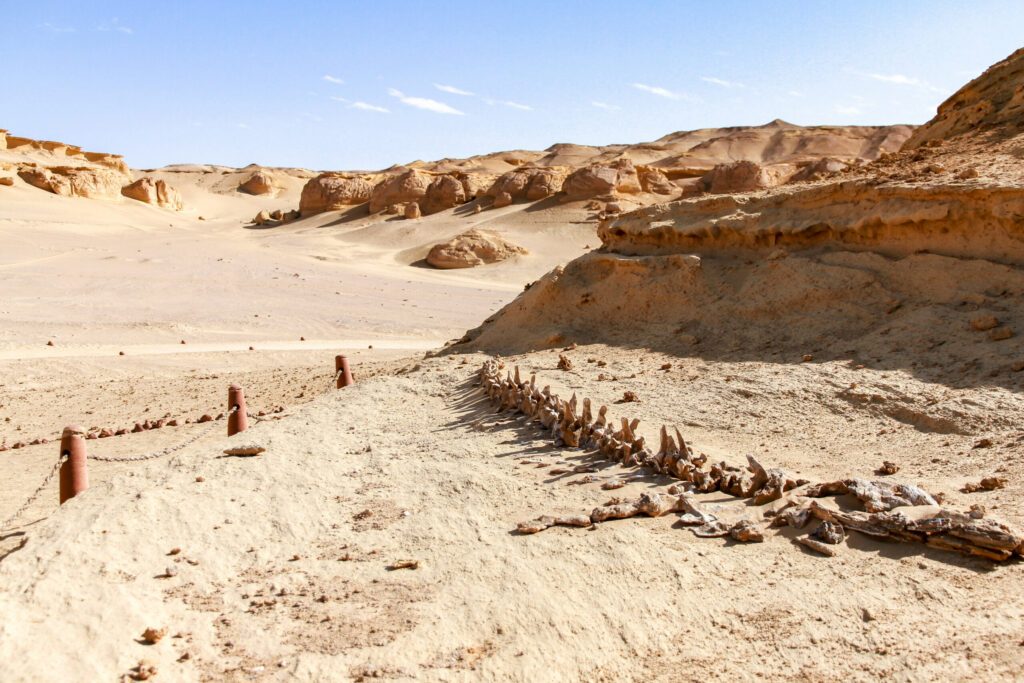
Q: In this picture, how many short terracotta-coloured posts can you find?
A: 3